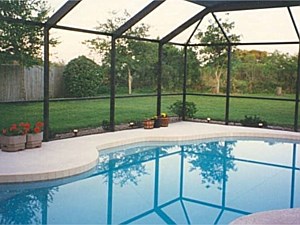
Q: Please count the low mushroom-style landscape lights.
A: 4